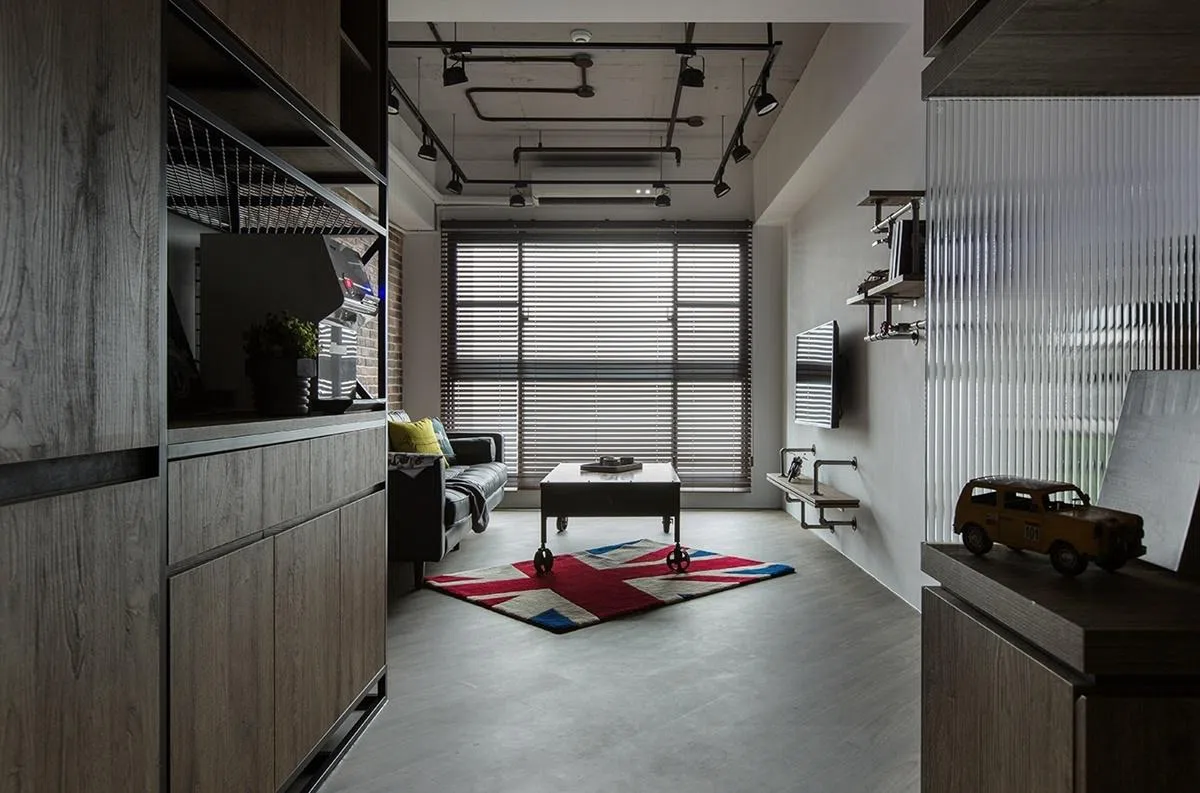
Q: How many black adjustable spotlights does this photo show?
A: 10